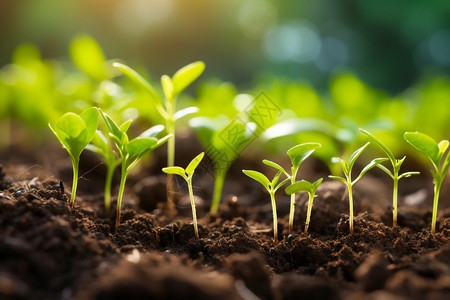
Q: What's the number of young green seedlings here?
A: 12